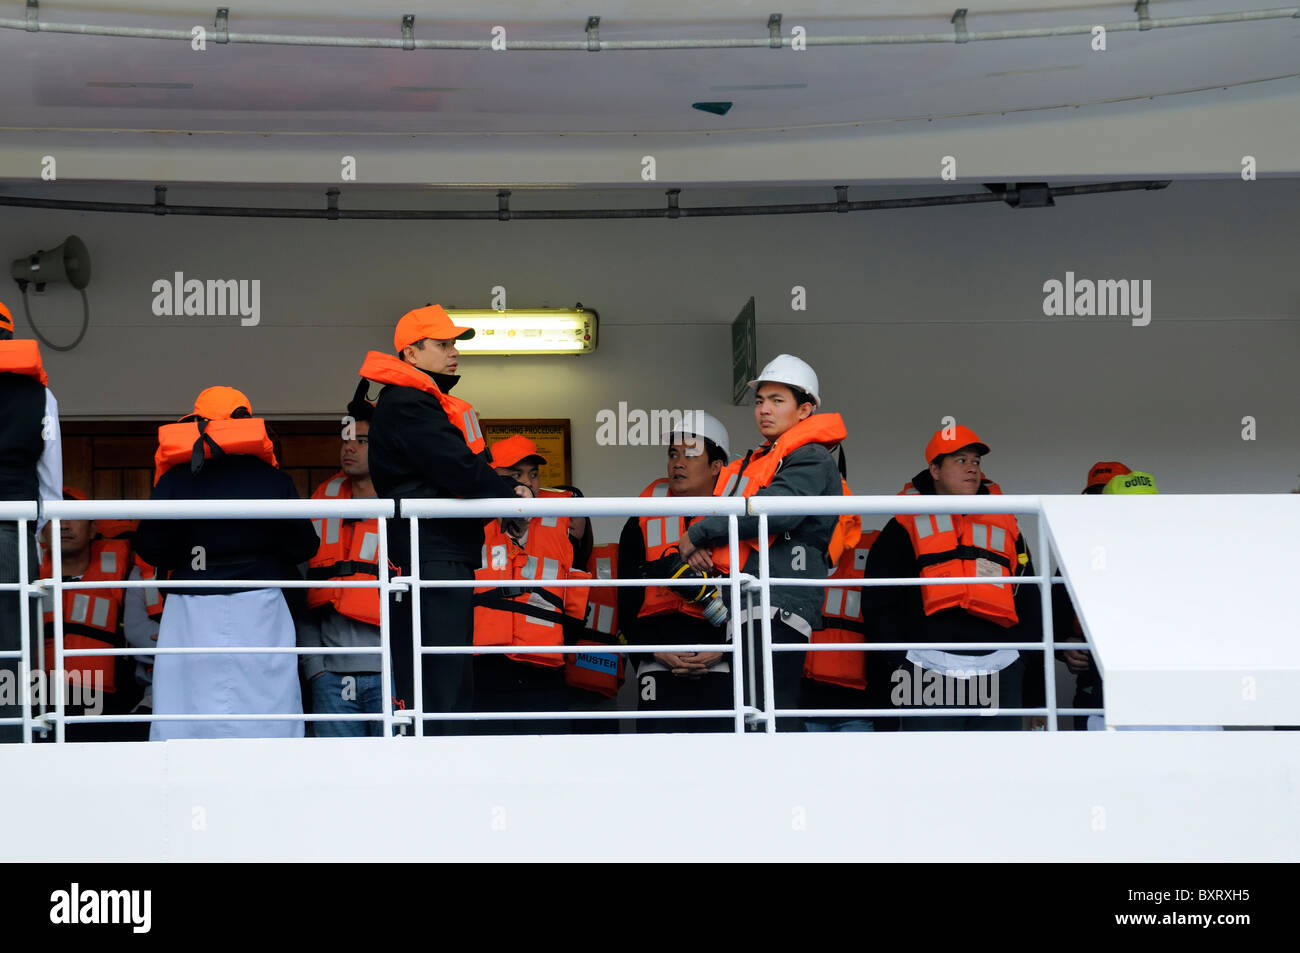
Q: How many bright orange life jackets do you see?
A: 12